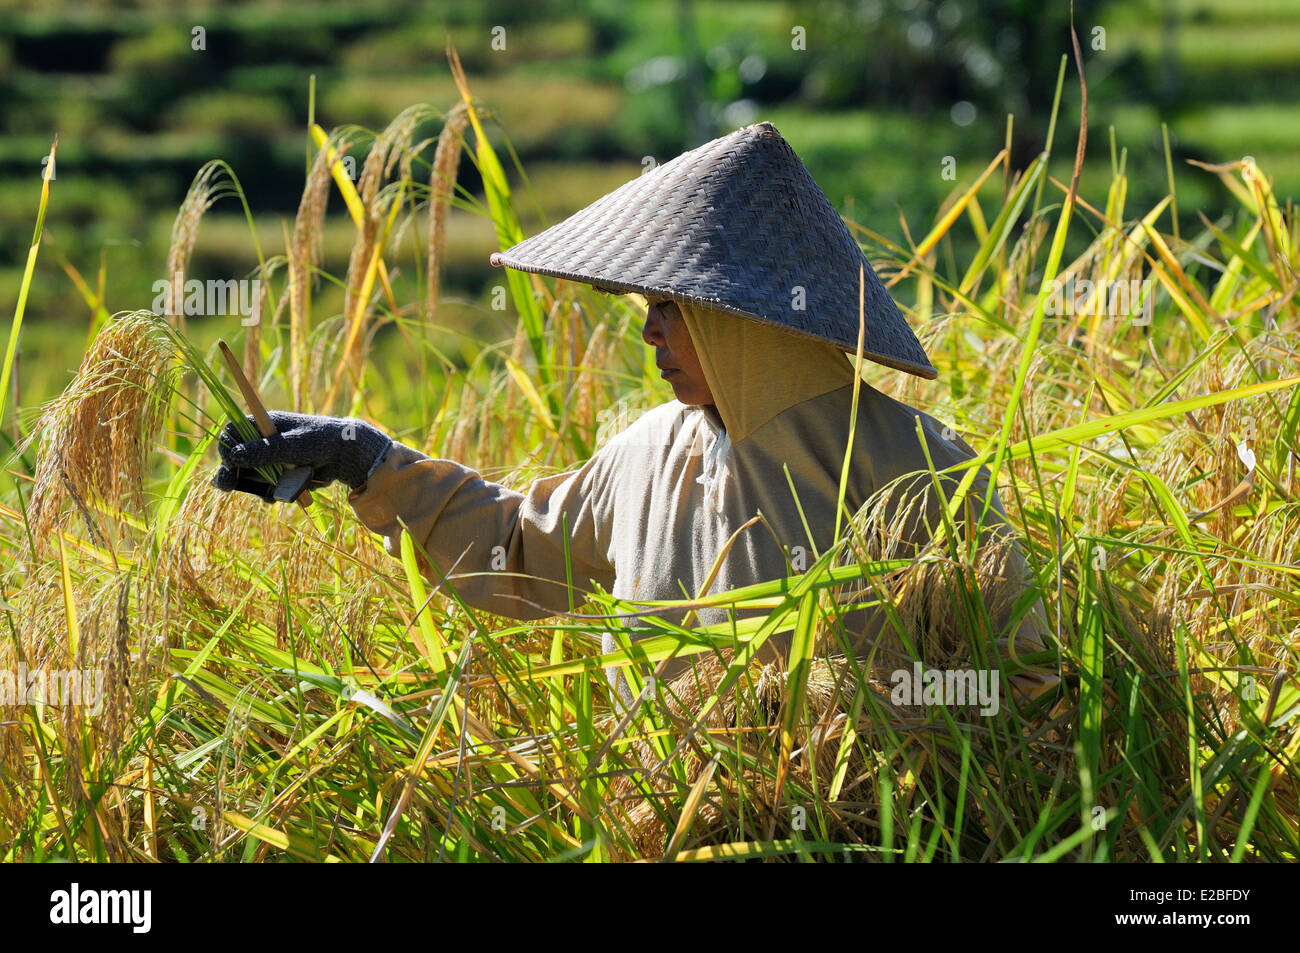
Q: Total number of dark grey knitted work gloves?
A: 1